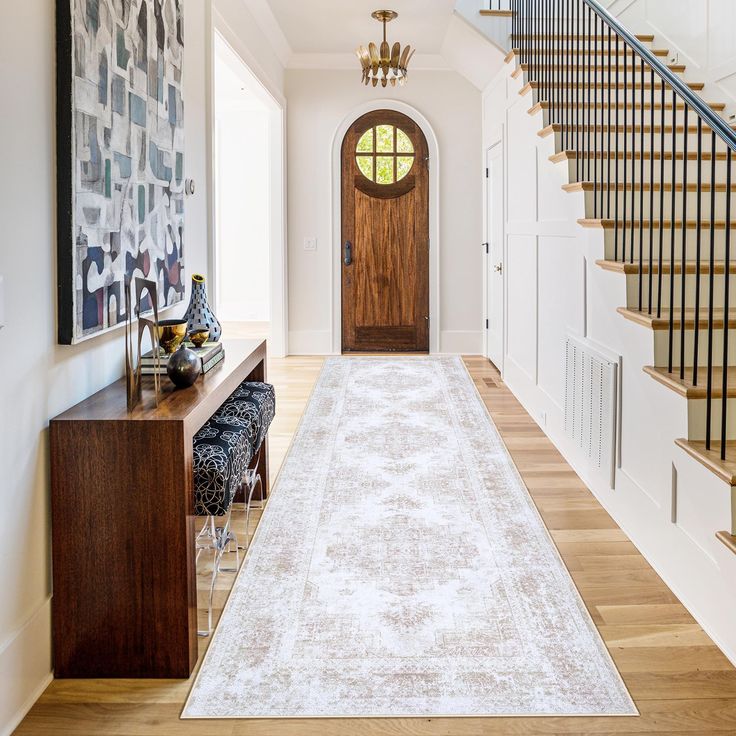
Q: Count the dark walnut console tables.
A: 1